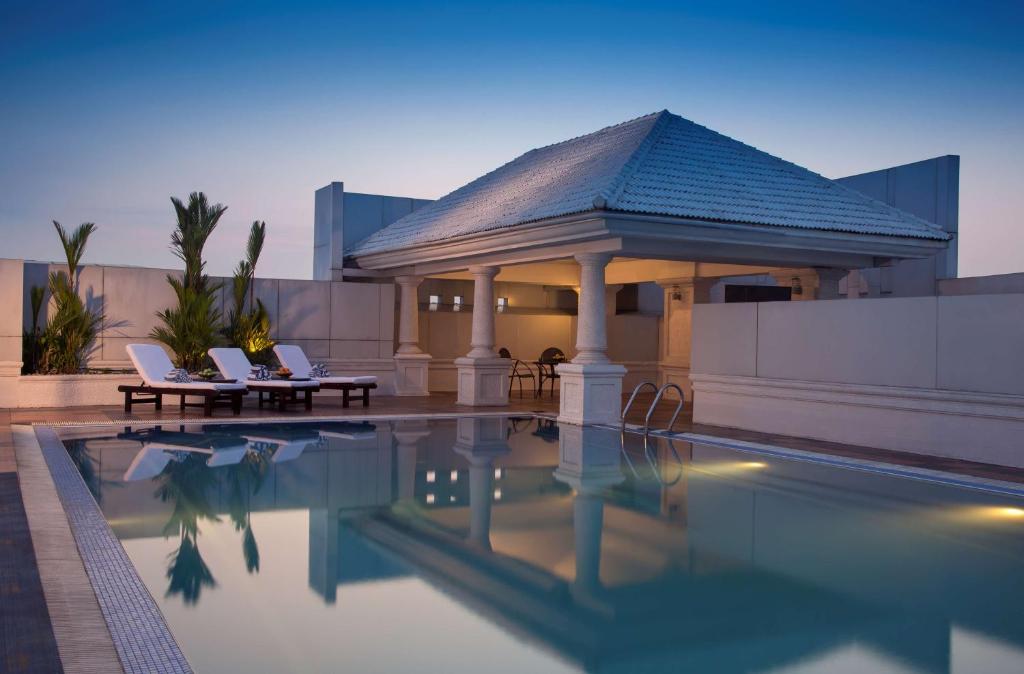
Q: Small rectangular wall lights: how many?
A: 3